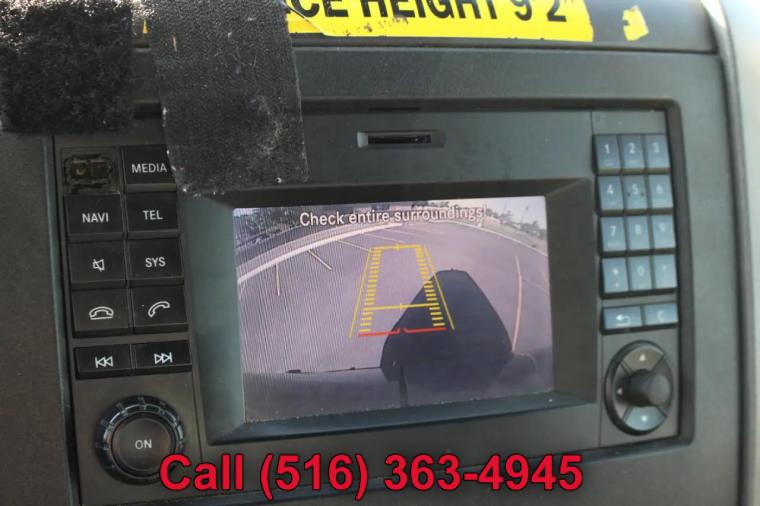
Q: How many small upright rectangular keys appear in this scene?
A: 12